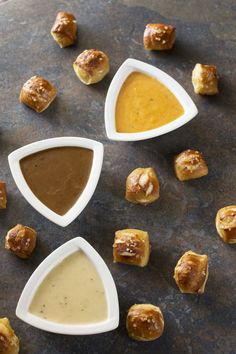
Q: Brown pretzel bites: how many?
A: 14